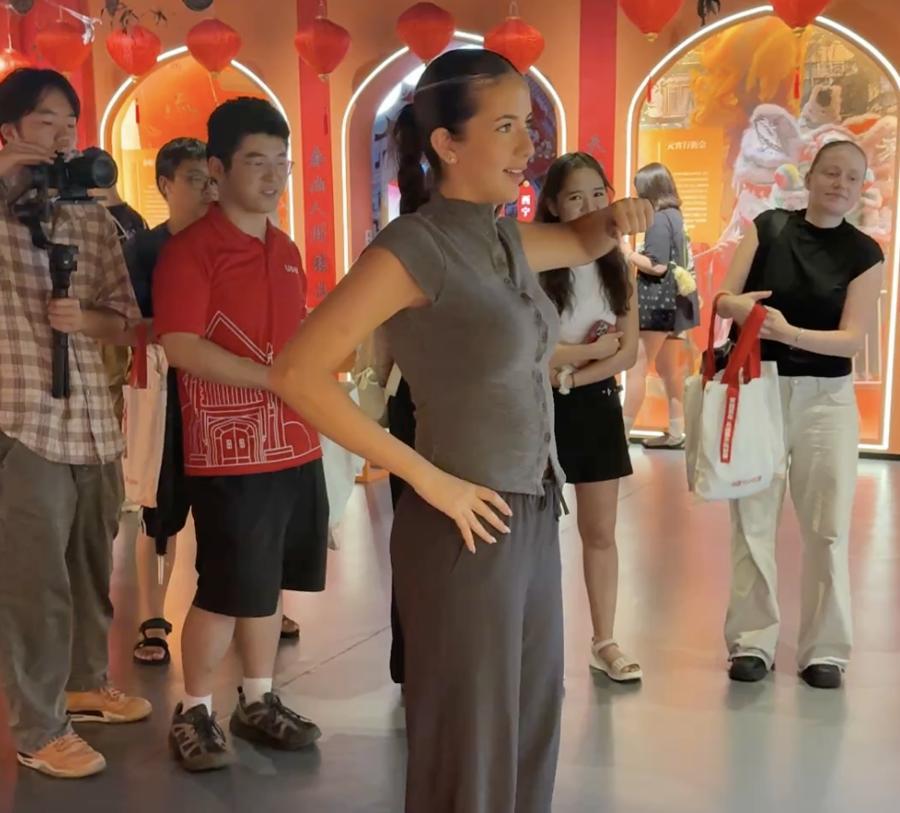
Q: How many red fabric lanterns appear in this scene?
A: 9